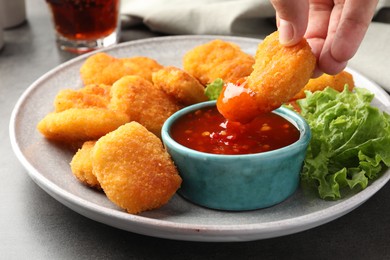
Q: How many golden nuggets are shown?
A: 10